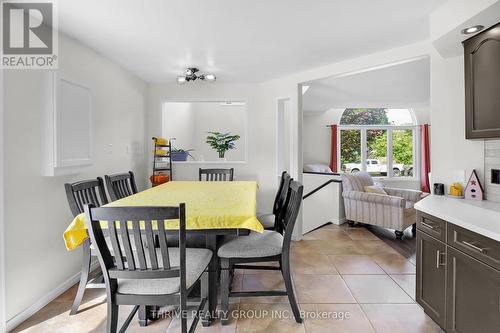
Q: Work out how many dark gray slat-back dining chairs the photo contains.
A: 6